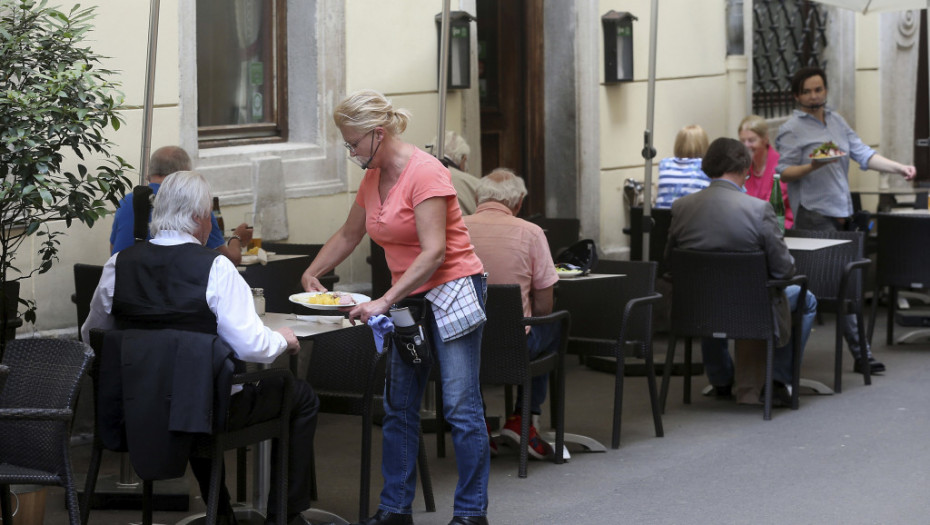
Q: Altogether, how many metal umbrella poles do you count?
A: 3